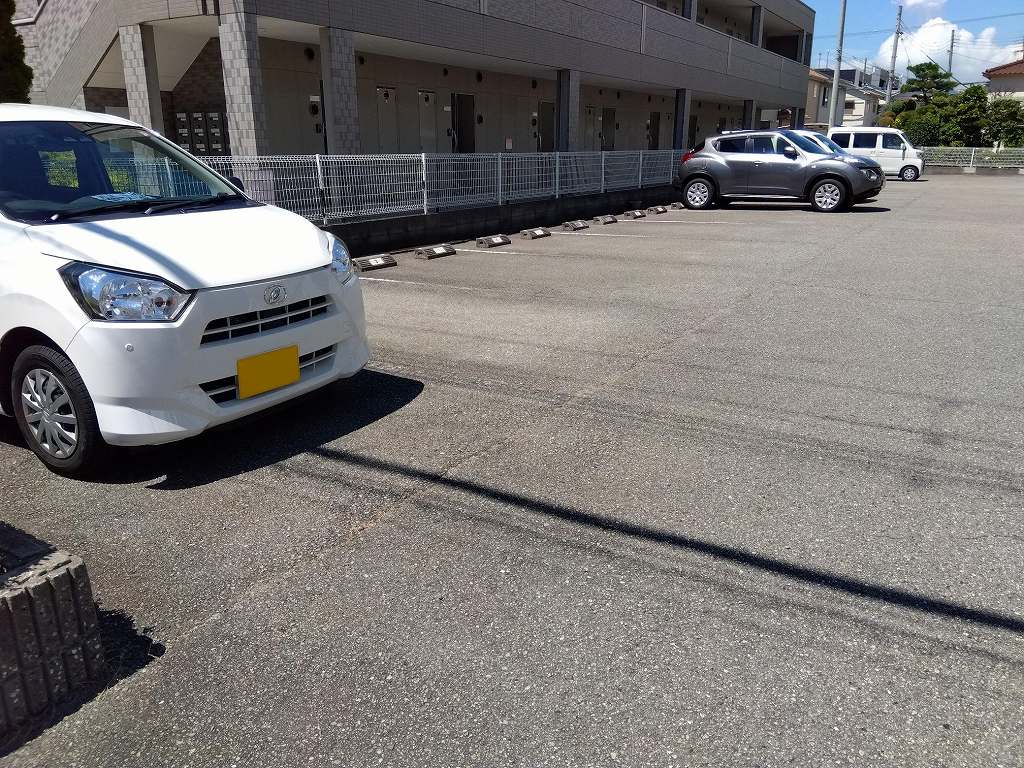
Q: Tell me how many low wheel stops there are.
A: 9